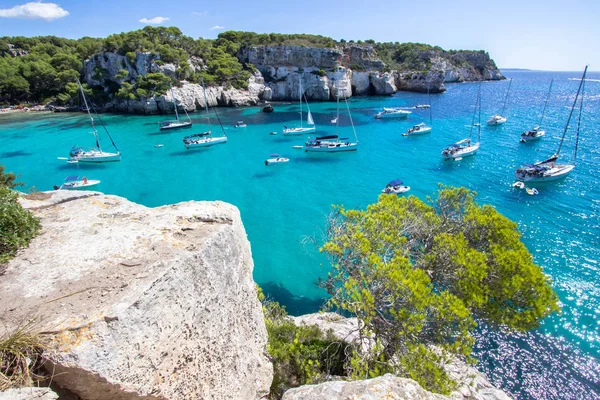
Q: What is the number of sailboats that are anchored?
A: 10